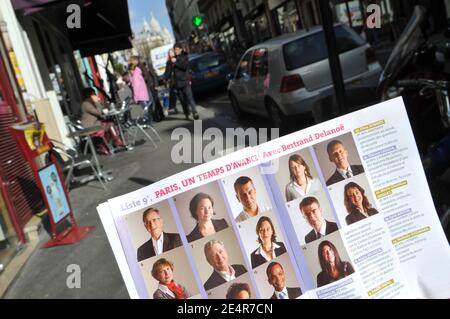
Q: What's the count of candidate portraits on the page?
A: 13